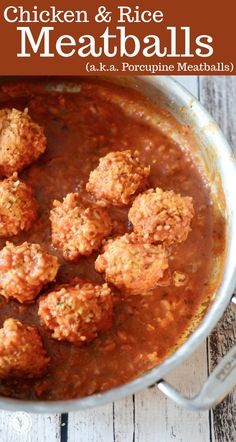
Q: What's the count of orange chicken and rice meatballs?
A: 9